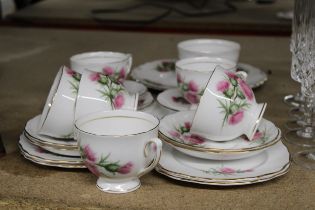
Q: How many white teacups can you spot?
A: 7